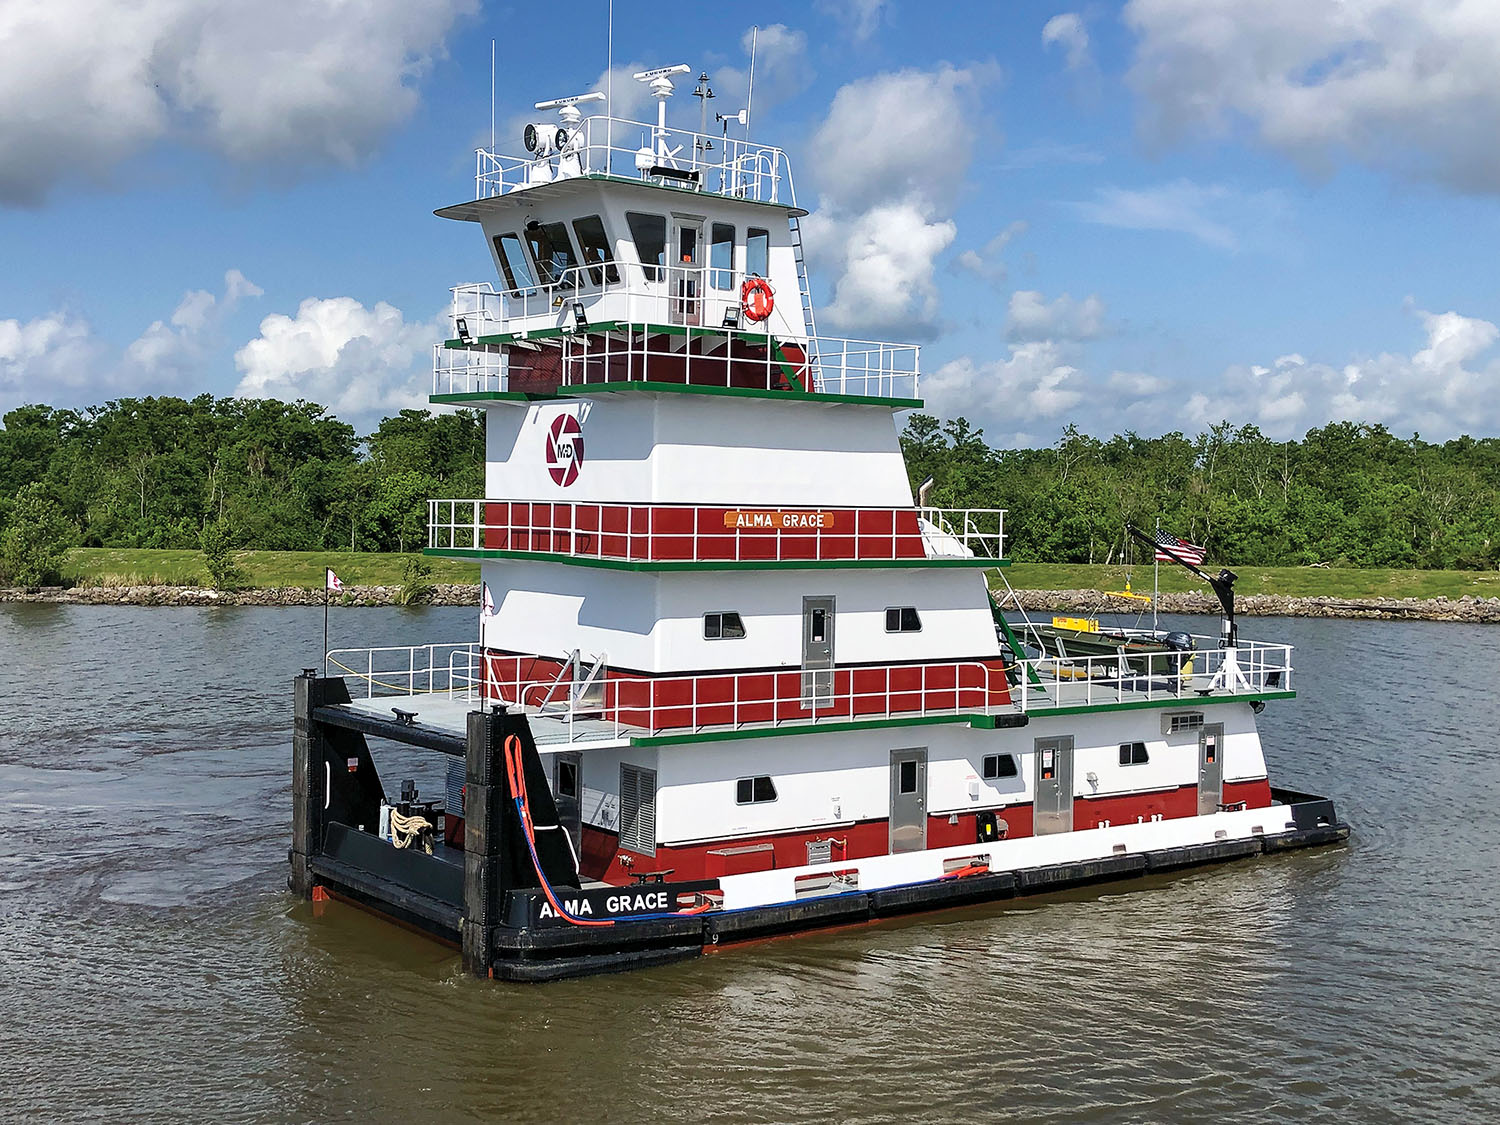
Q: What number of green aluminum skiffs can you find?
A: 1